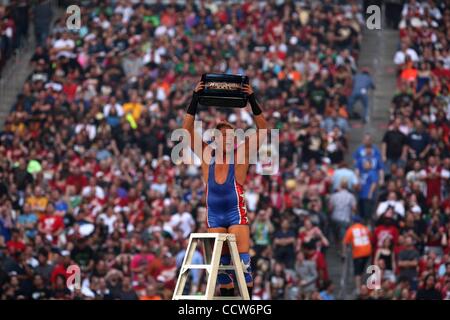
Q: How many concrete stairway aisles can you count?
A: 2